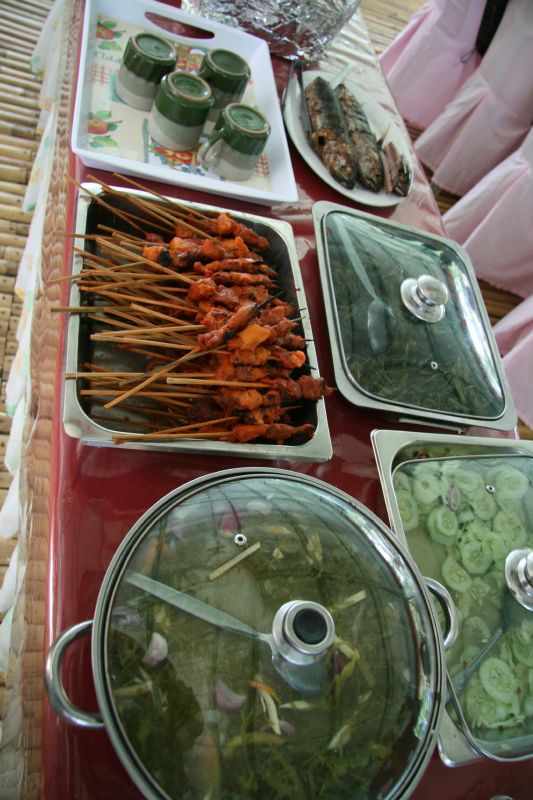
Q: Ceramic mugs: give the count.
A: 4